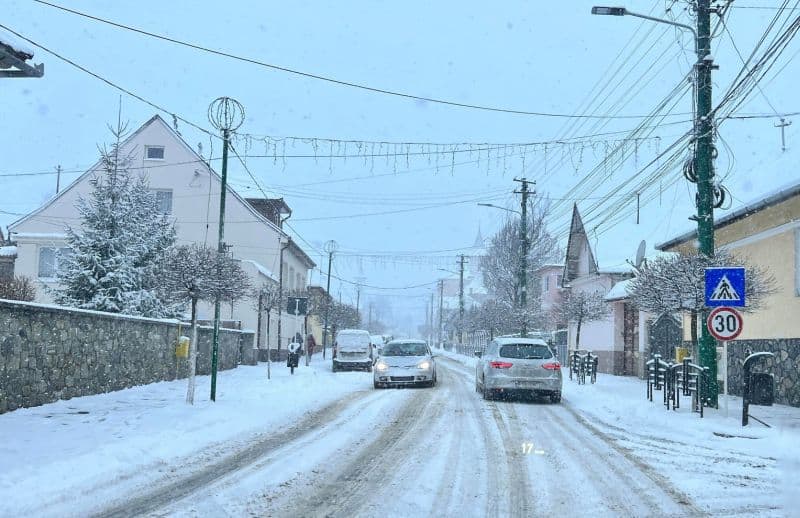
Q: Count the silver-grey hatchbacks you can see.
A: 2